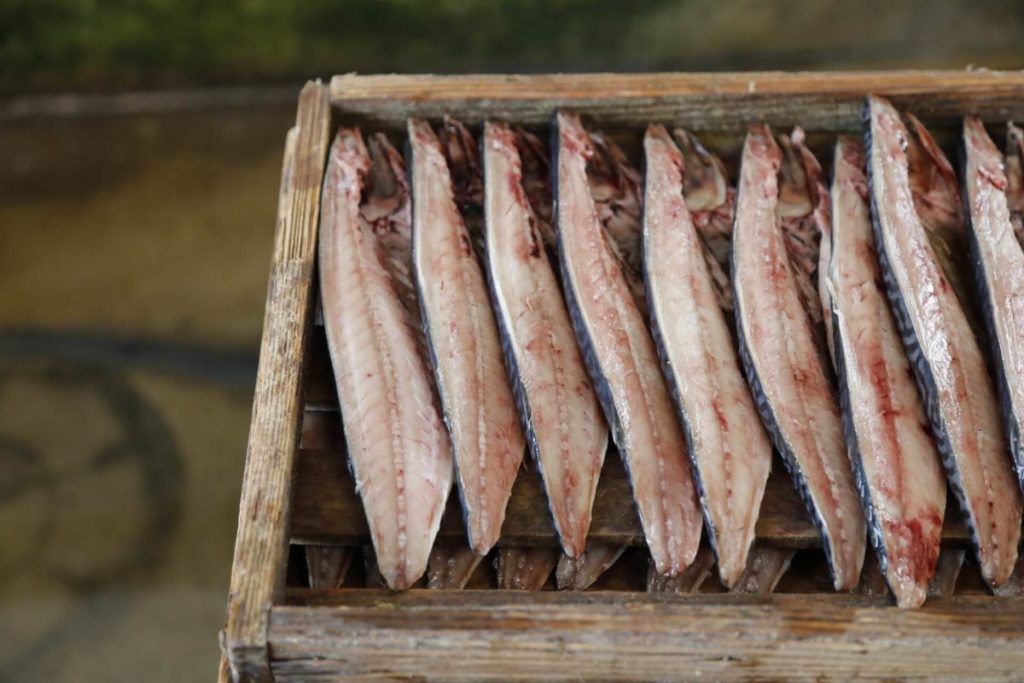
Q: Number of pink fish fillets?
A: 9